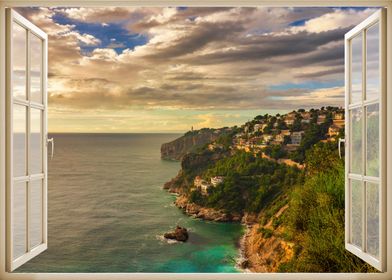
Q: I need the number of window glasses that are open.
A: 2